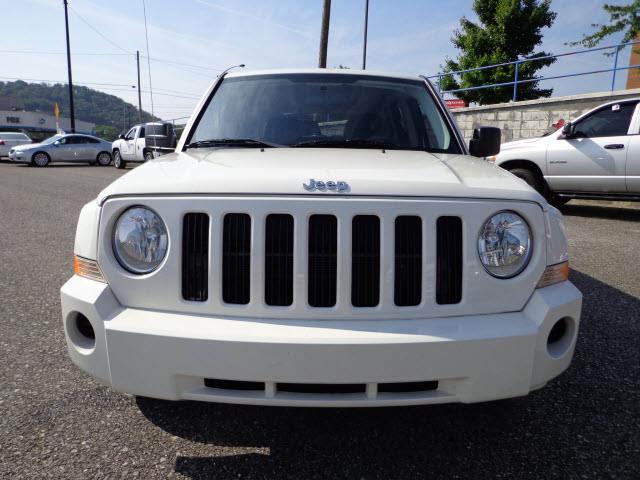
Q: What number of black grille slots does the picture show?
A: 7